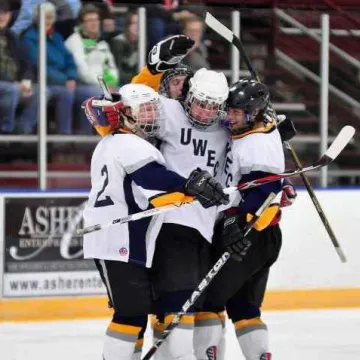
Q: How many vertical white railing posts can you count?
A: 4